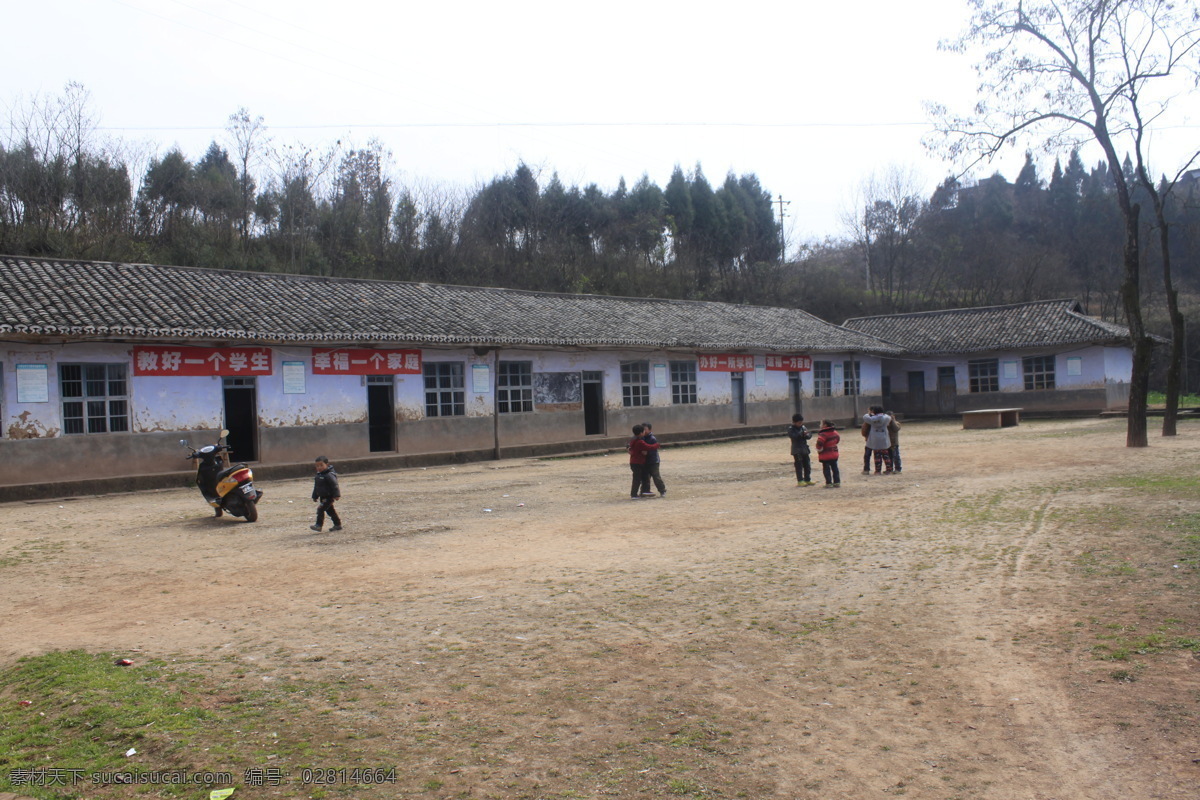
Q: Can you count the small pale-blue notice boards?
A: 8